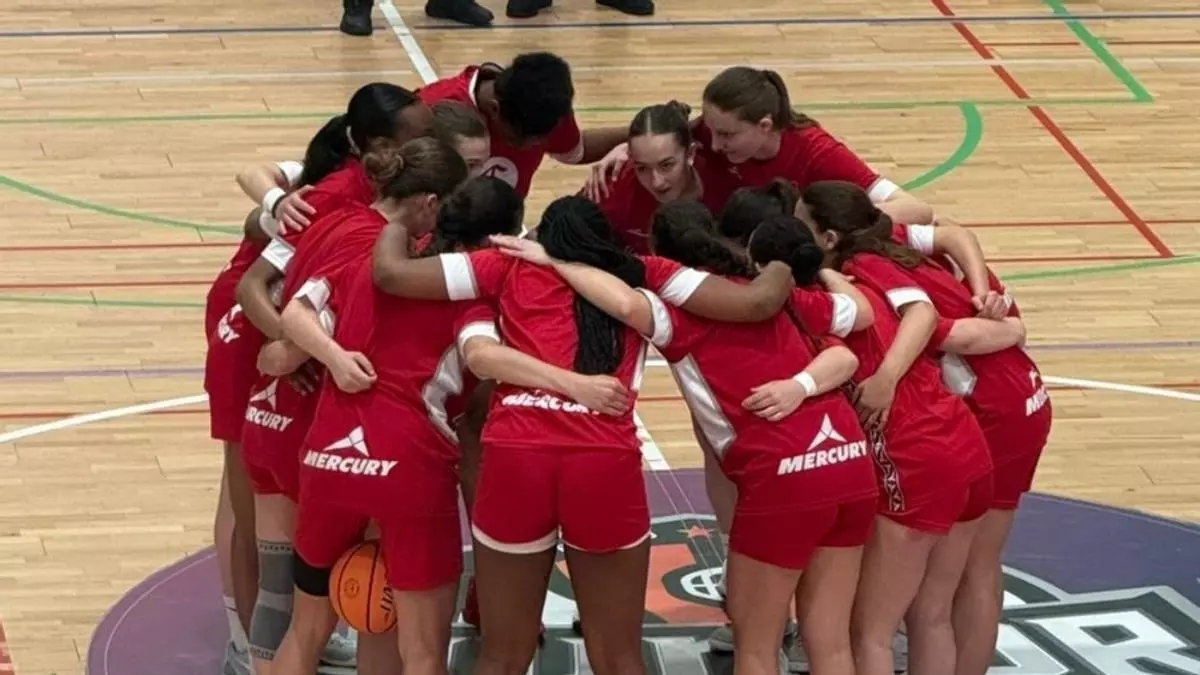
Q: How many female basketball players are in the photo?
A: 12